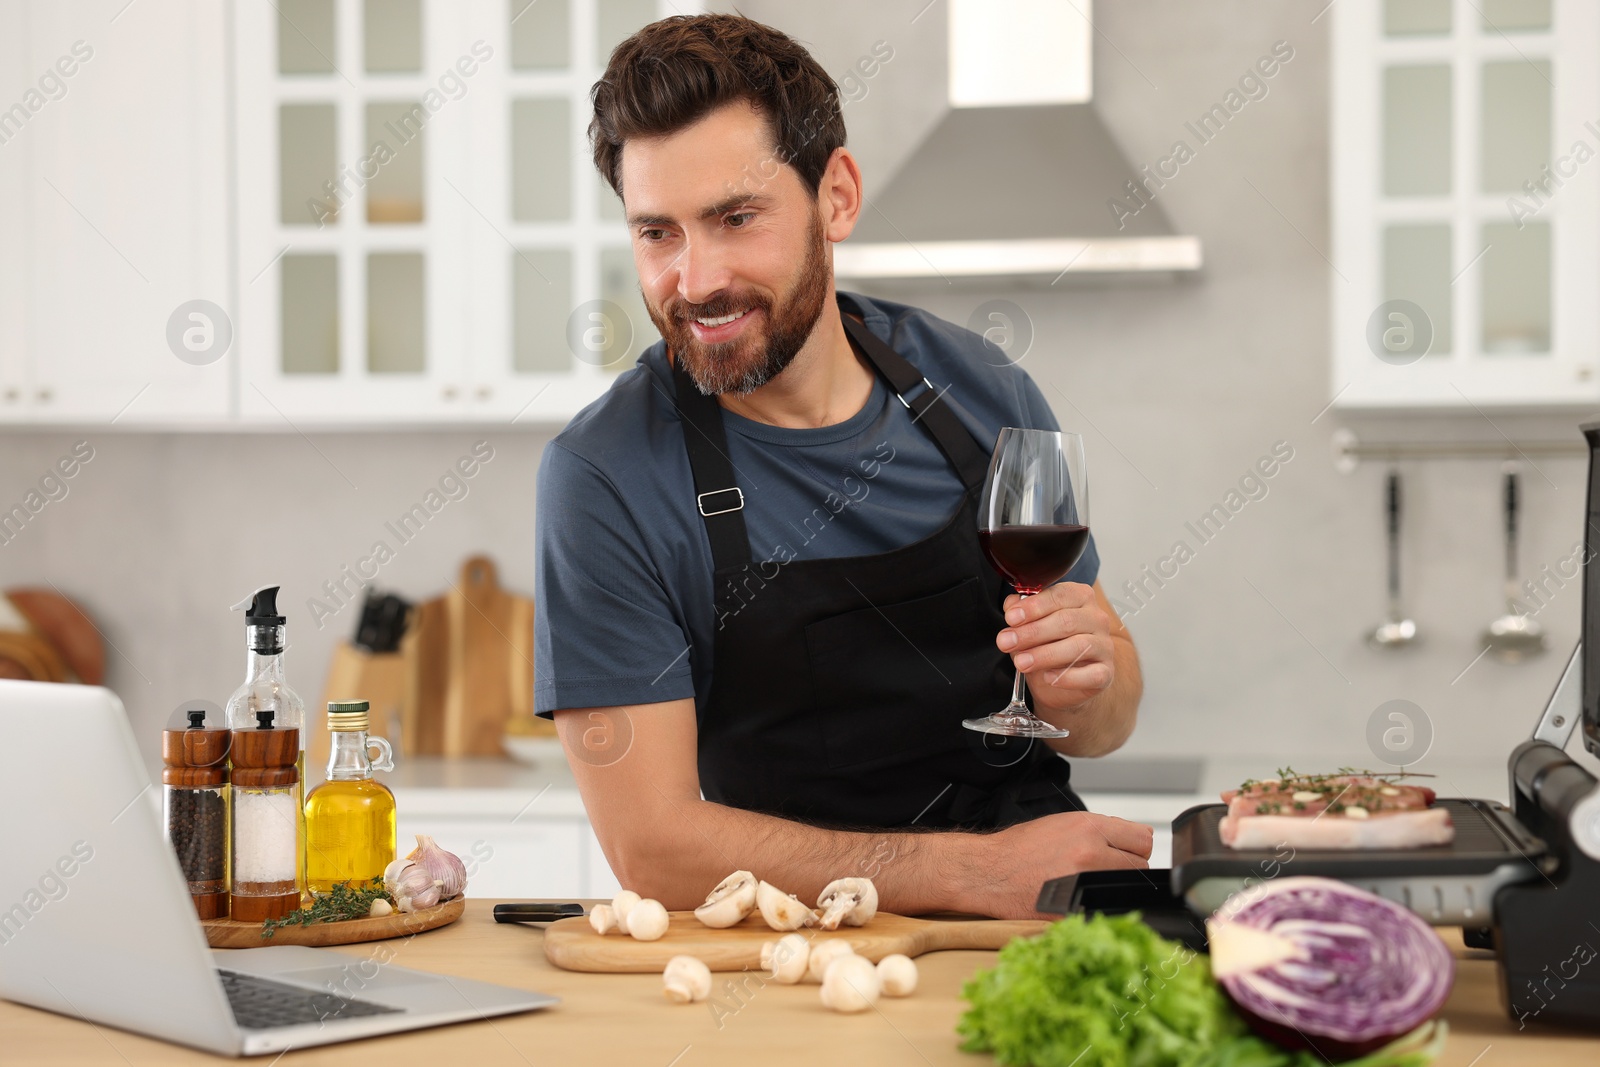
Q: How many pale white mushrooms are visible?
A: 10